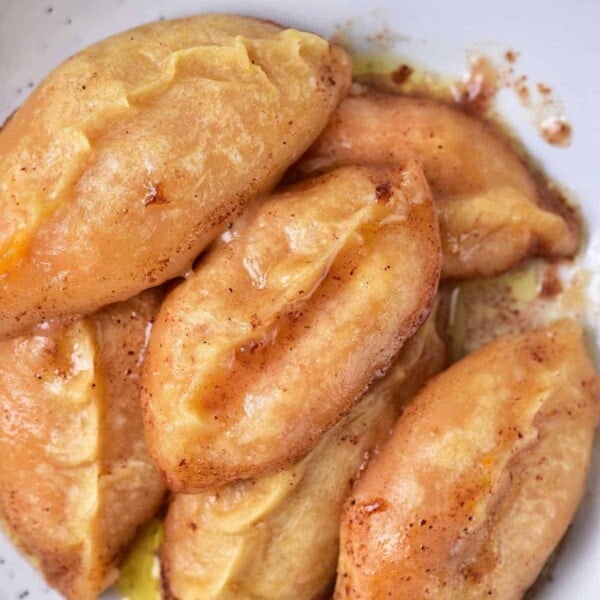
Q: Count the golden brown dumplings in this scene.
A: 6